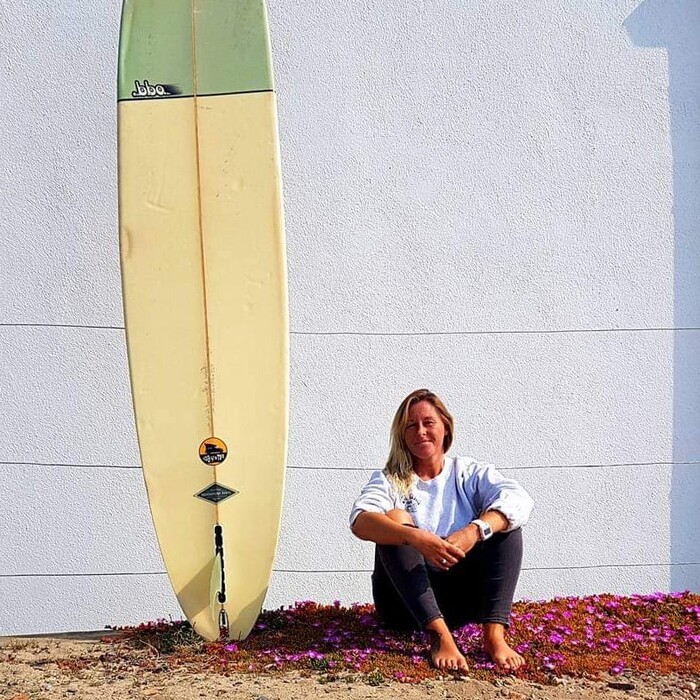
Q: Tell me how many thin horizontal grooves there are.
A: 3